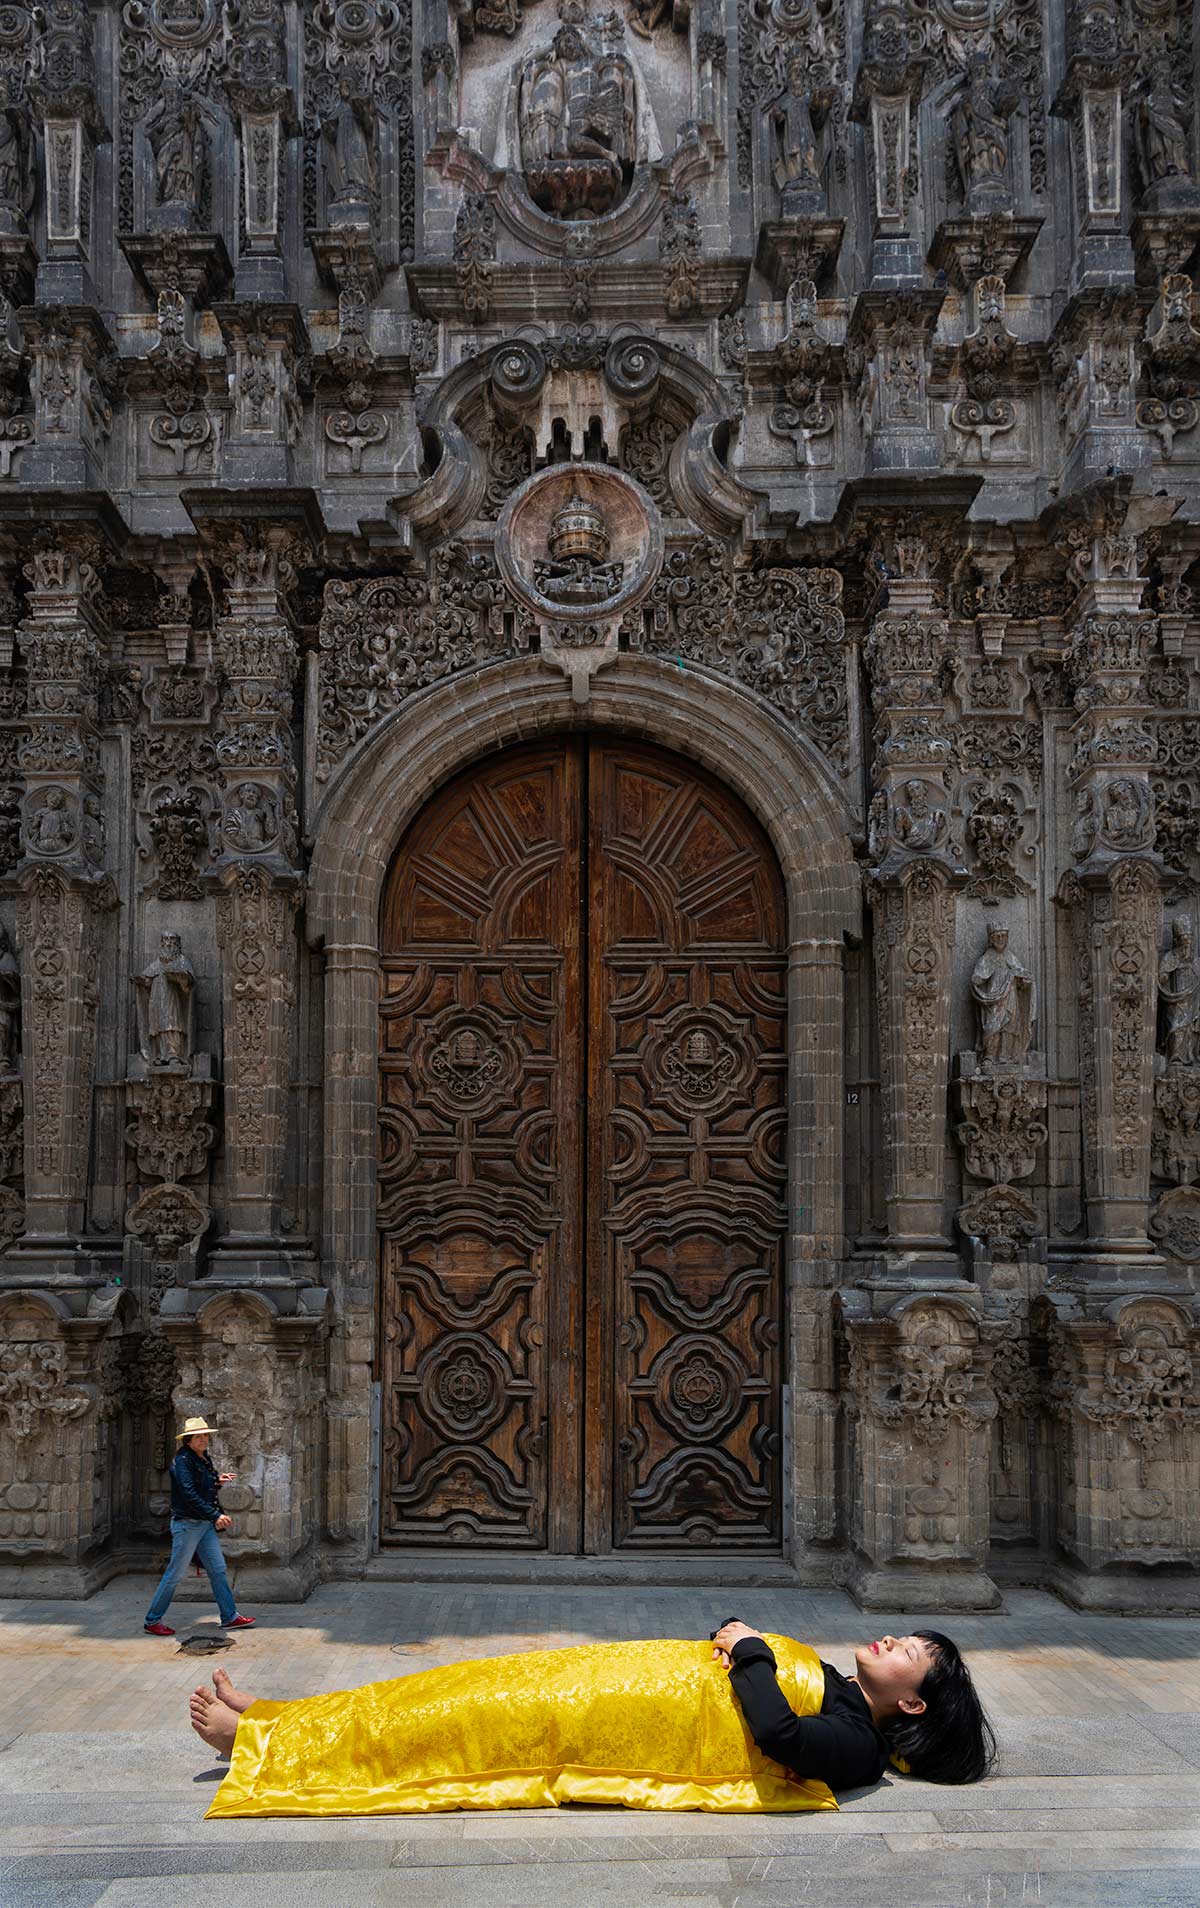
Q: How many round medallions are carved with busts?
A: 4